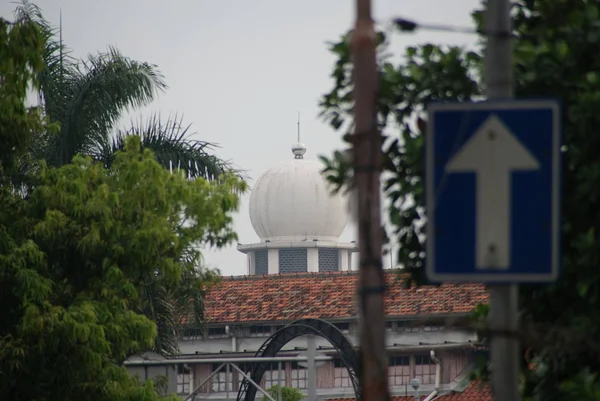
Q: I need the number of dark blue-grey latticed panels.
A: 3